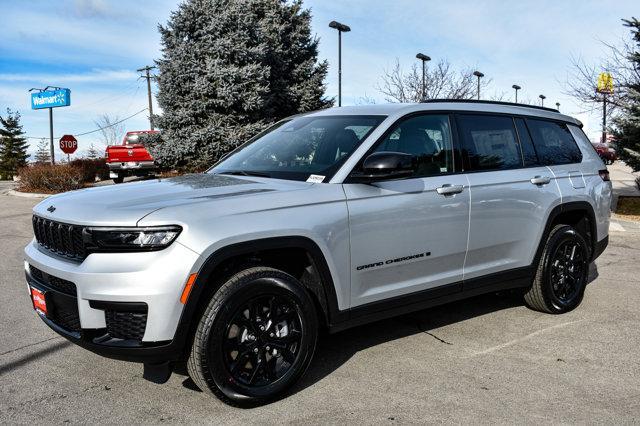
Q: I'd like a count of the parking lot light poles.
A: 6